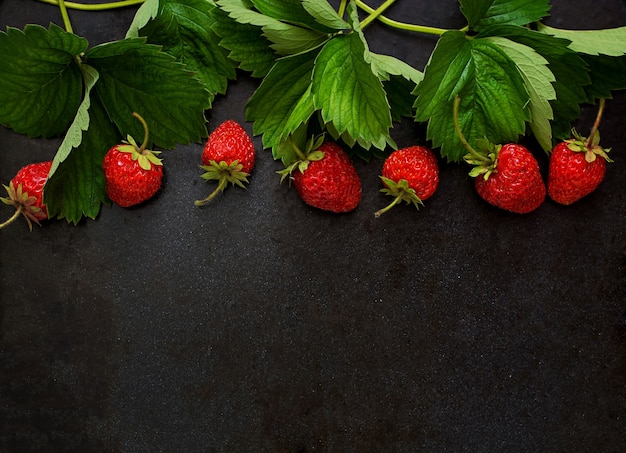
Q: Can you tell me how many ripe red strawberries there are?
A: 7